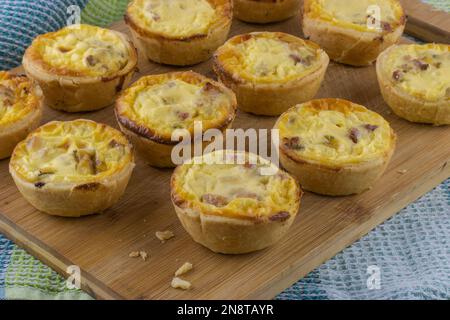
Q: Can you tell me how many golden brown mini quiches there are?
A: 11